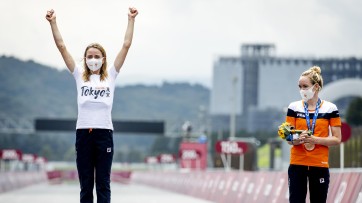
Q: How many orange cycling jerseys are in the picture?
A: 1